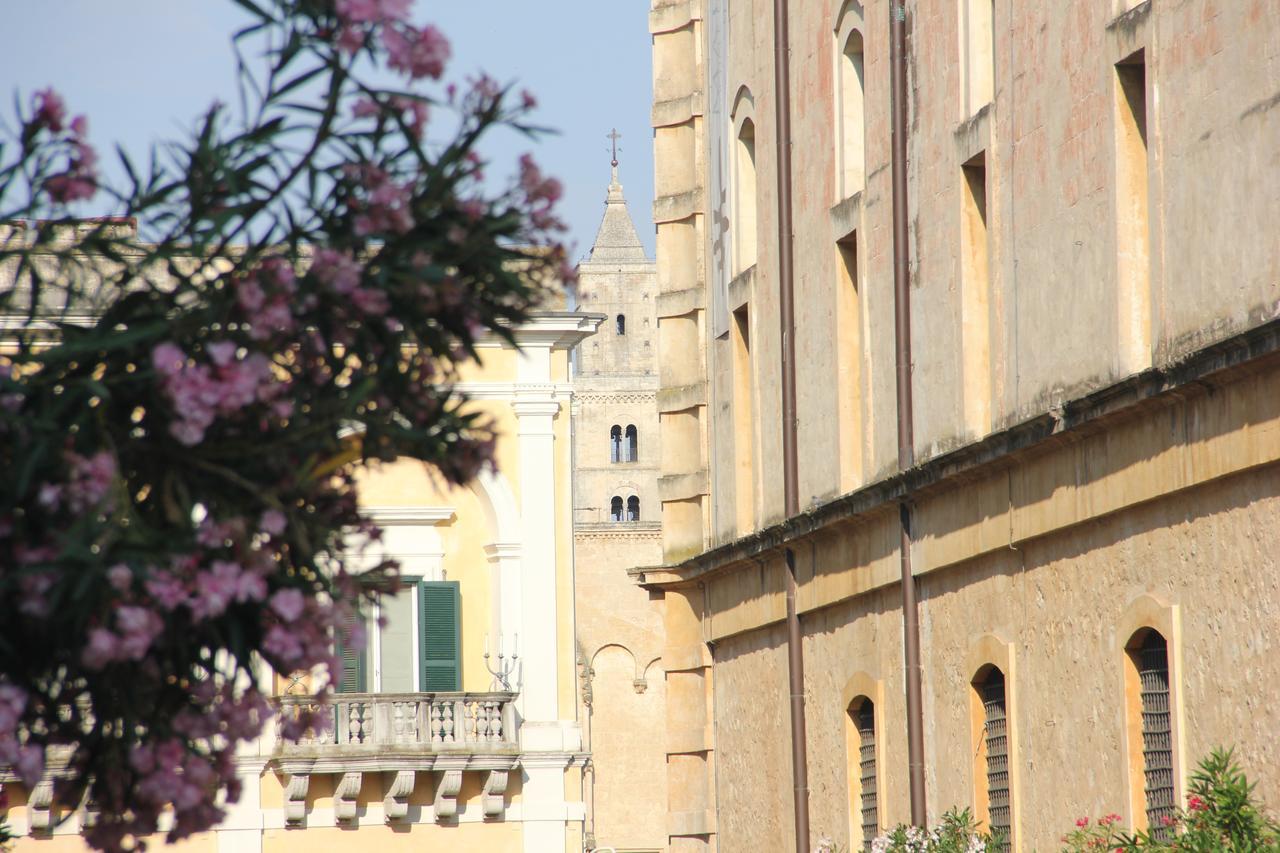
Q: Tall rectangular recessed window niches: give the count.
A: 4